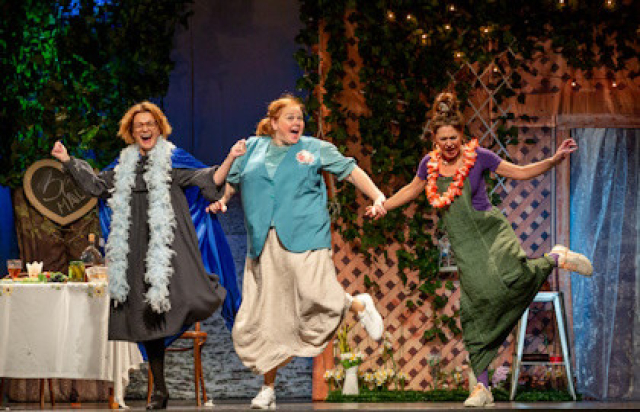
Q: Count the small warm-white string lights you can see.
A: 12